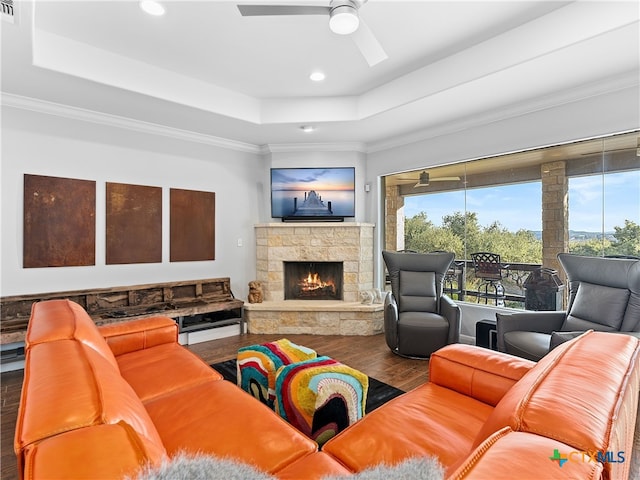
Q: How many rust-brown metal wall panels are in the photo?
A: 3